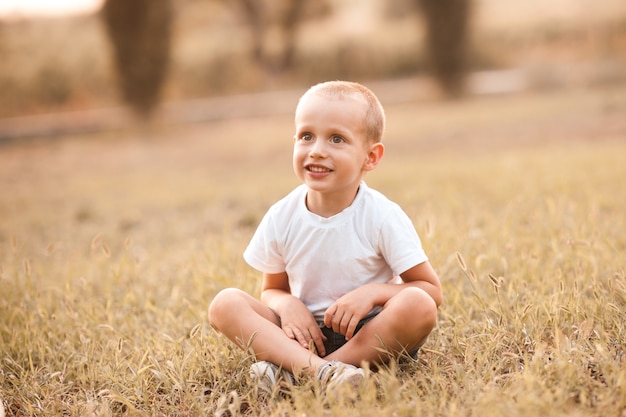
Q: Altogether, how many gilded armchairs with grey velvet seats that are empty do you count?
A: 0